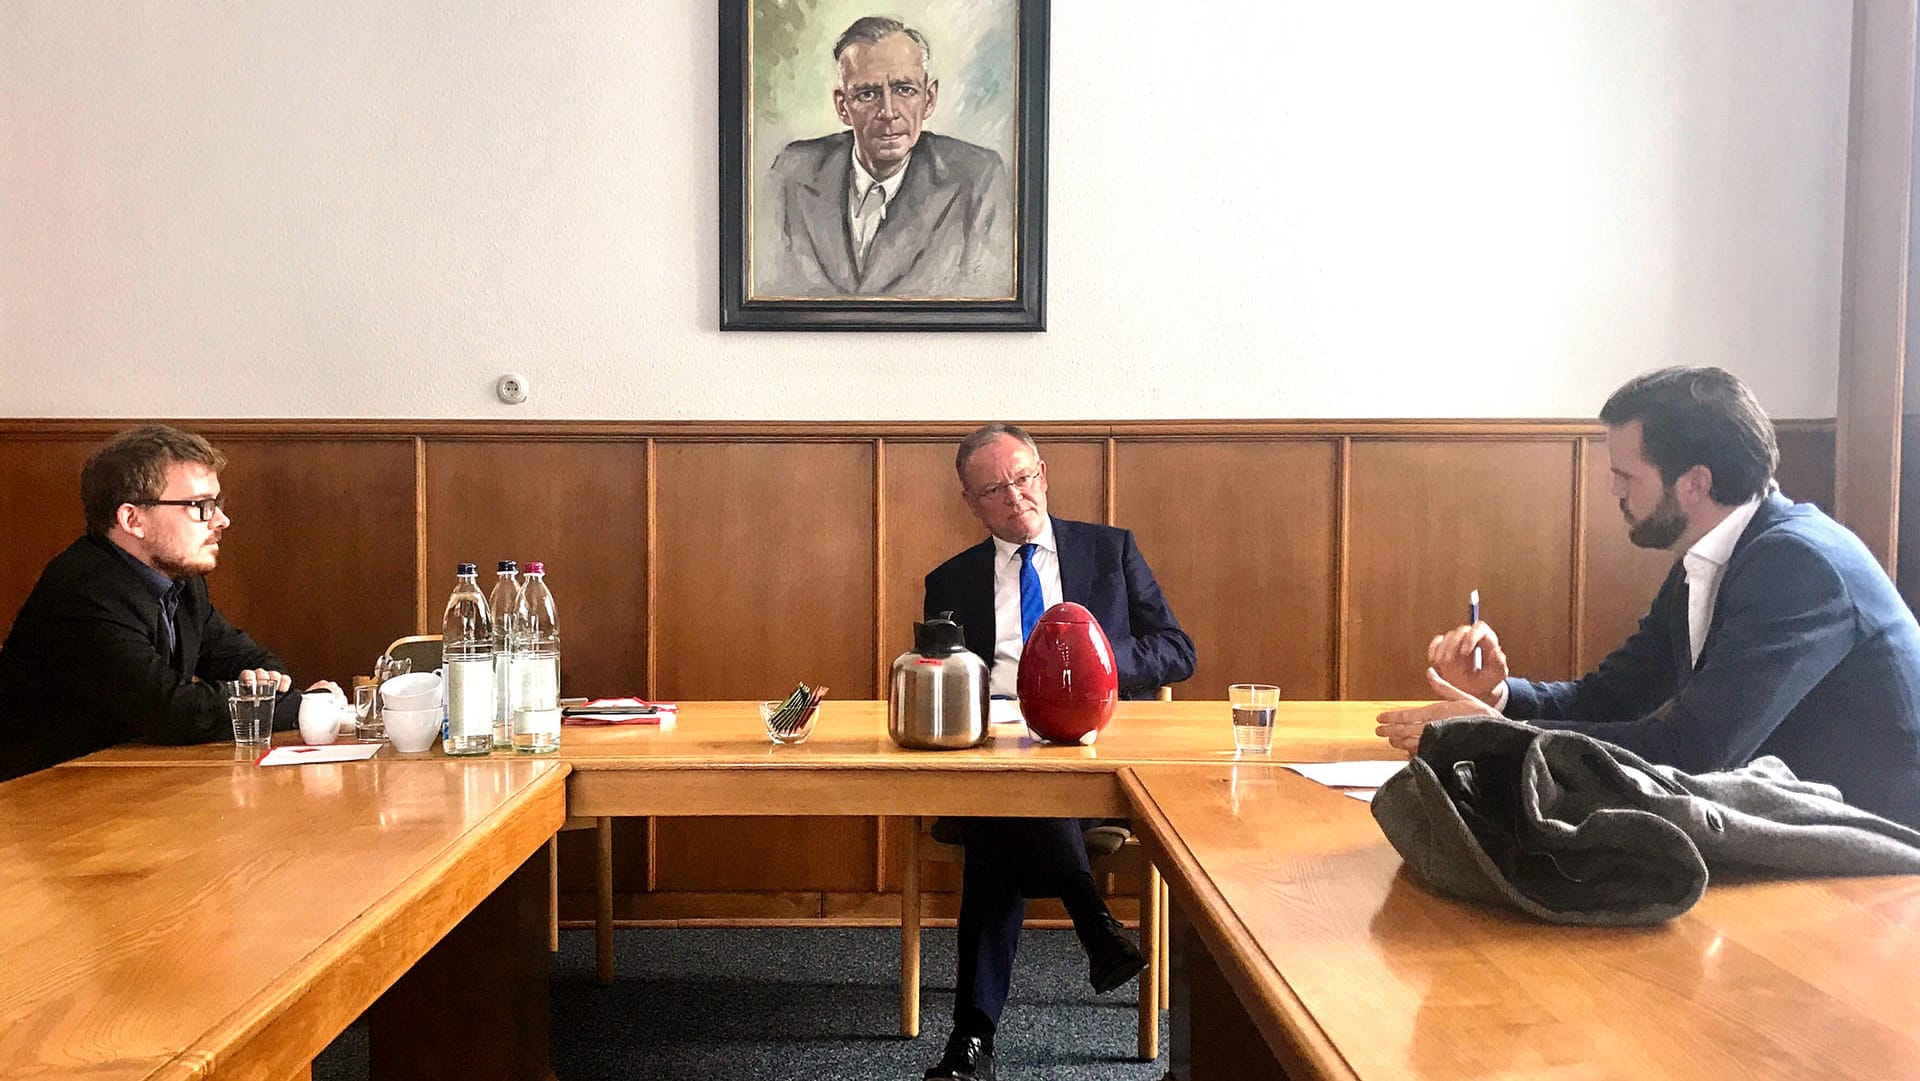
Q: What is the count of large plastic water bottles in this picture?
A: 3